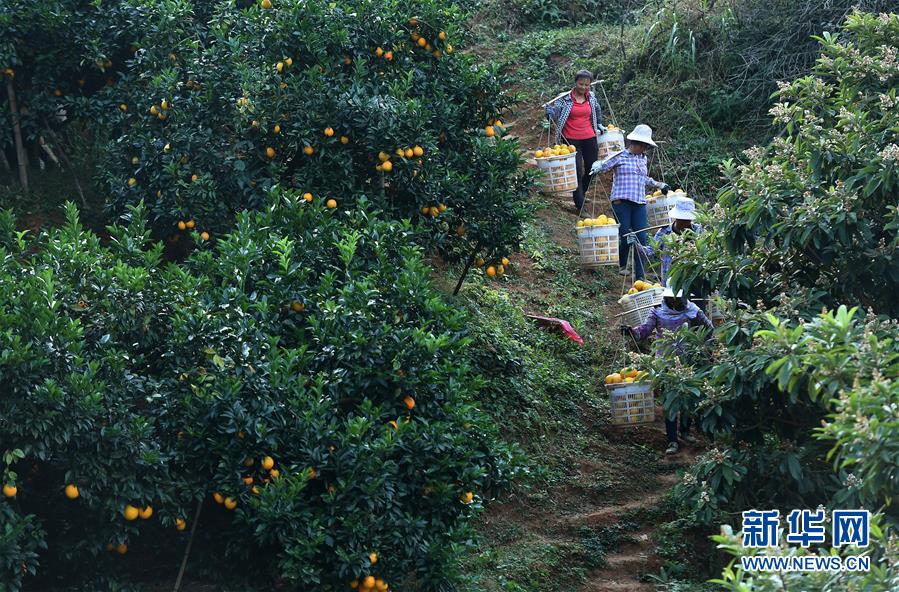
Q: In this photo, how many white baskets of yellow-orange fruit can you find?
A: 6